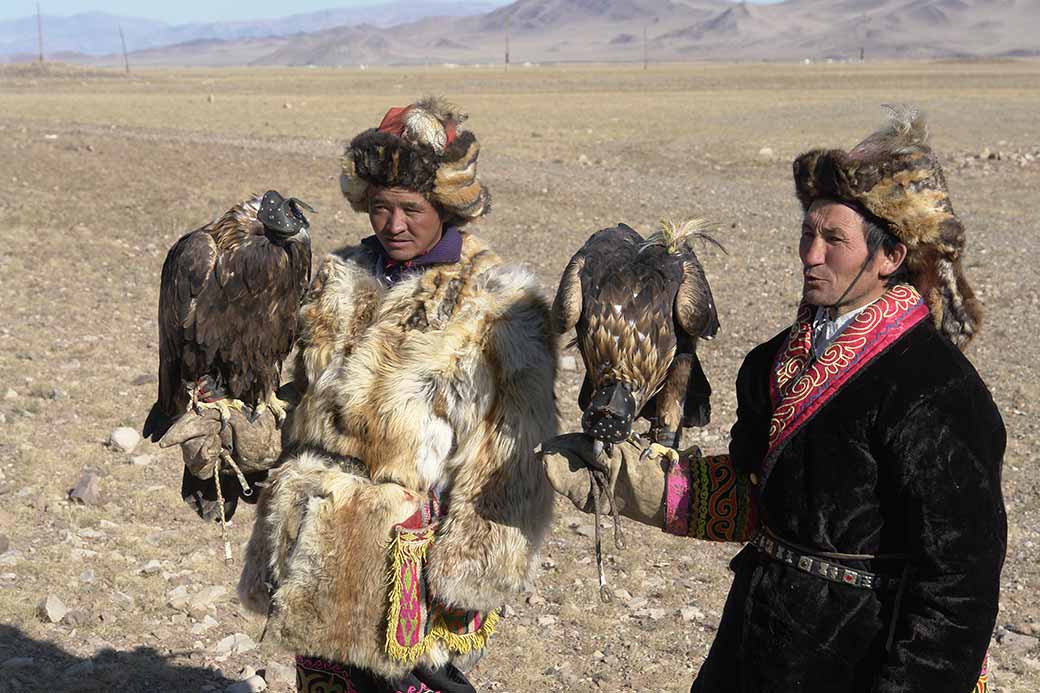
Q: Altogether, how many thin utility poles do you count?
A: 5